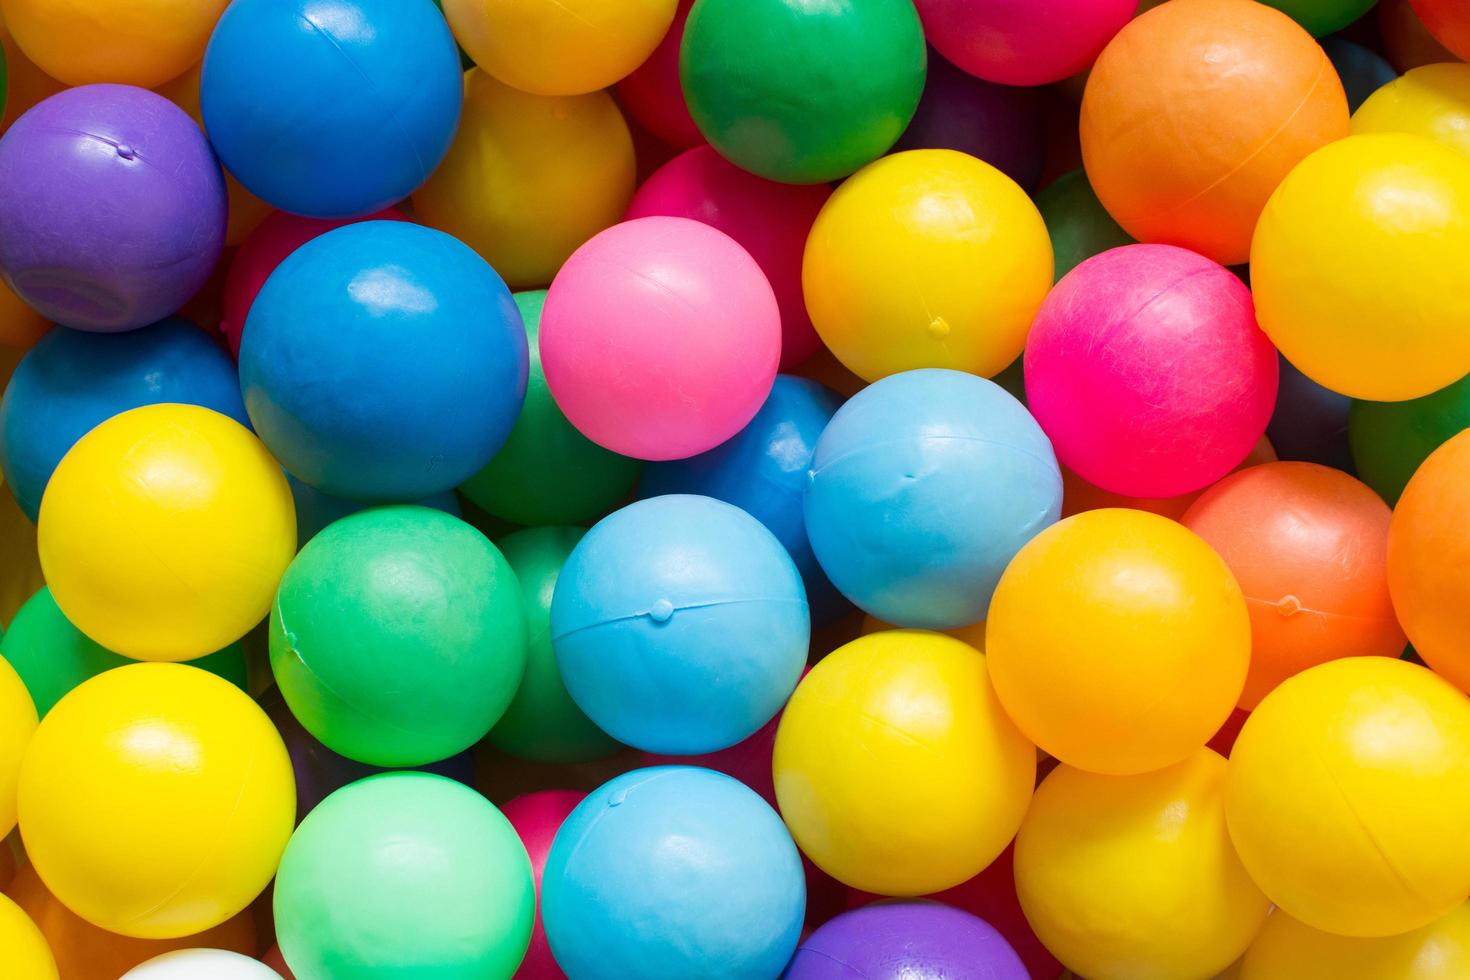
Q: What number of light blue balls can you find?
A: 3